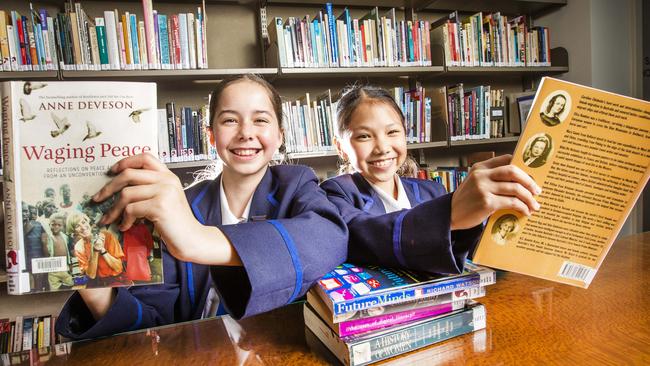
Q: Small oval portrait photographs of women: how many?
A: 3